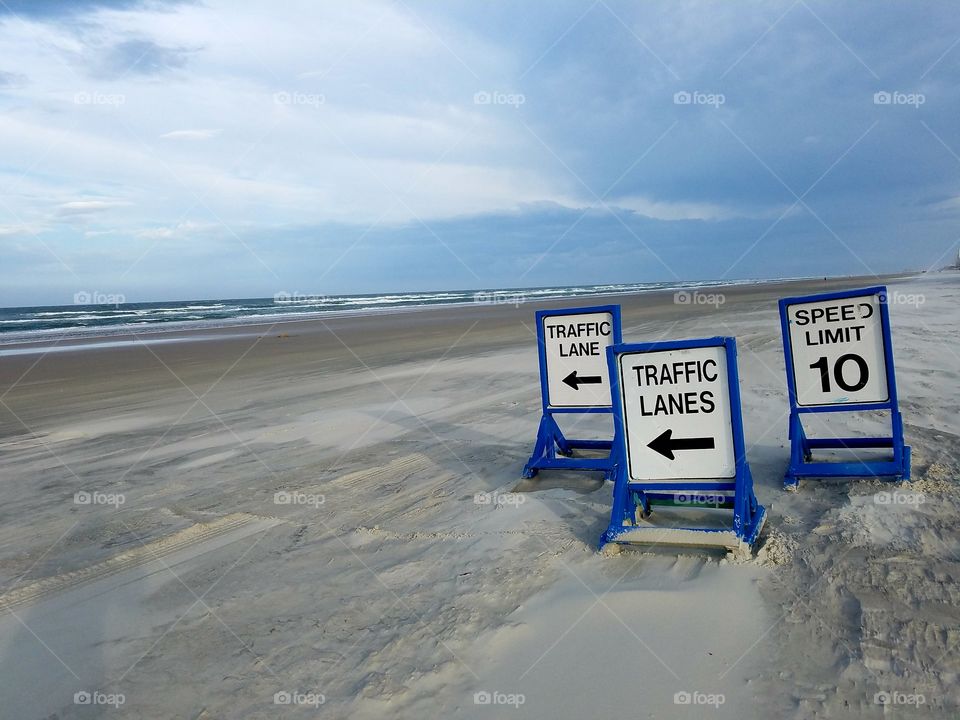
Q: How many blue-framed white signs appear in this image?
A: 3